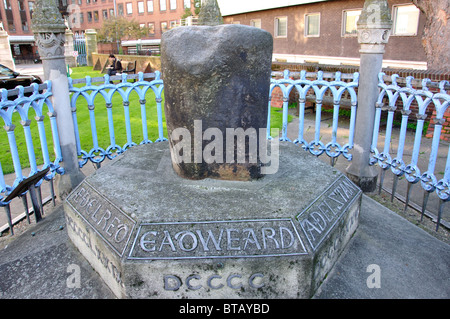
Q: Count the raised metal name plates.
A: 3